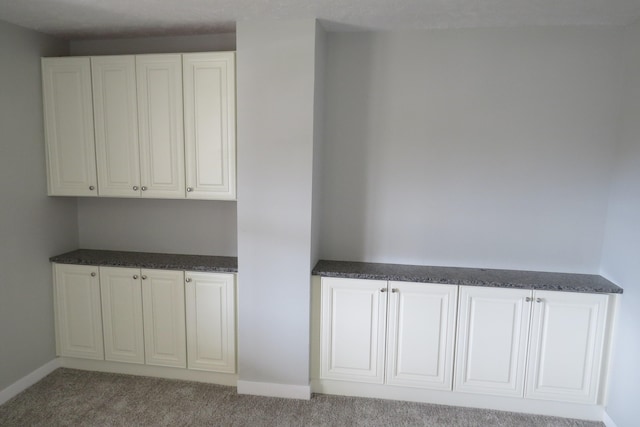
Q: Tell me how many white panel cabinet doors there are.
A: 12